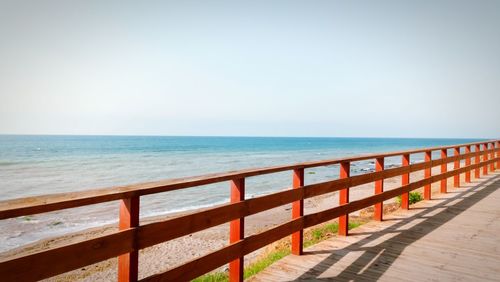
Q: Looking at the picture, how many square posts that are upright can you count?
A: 14